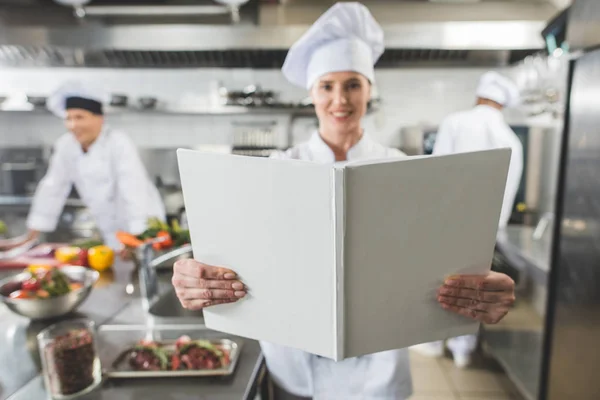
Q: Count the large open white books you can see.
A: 1